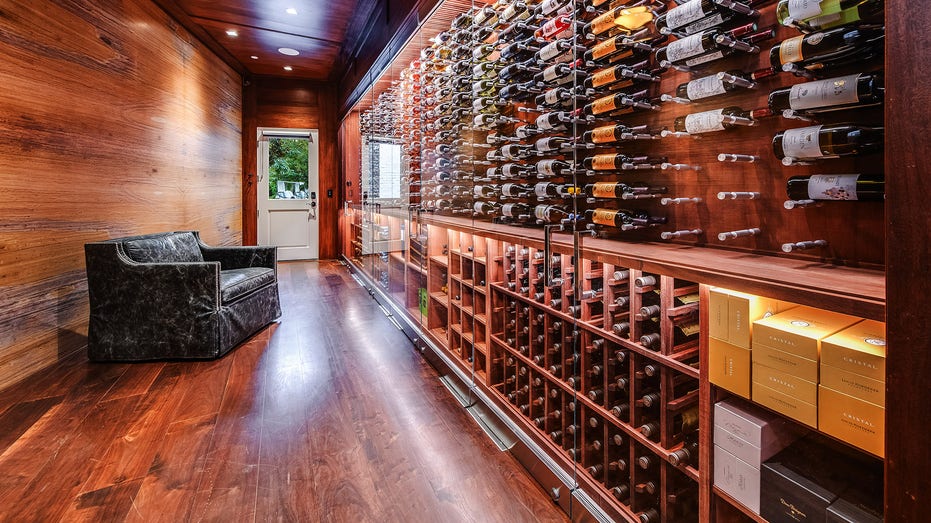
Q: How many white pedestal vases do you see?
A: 0